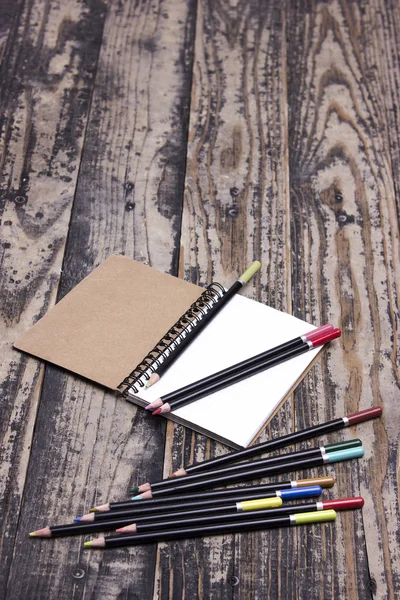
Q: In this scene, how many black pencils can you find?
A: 11